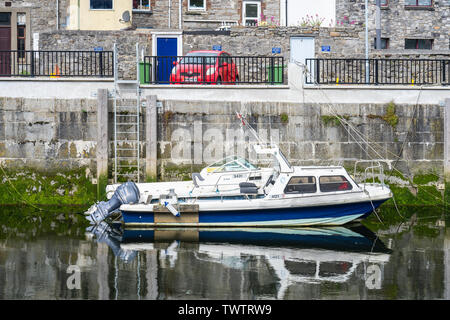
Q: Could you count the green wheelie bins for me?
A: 2